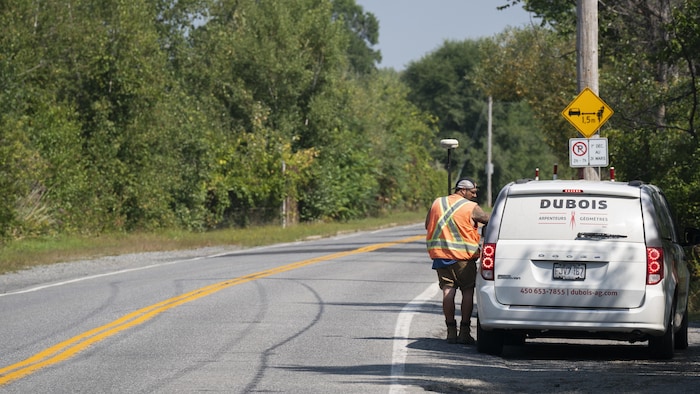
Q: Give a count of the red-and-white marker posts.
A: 3